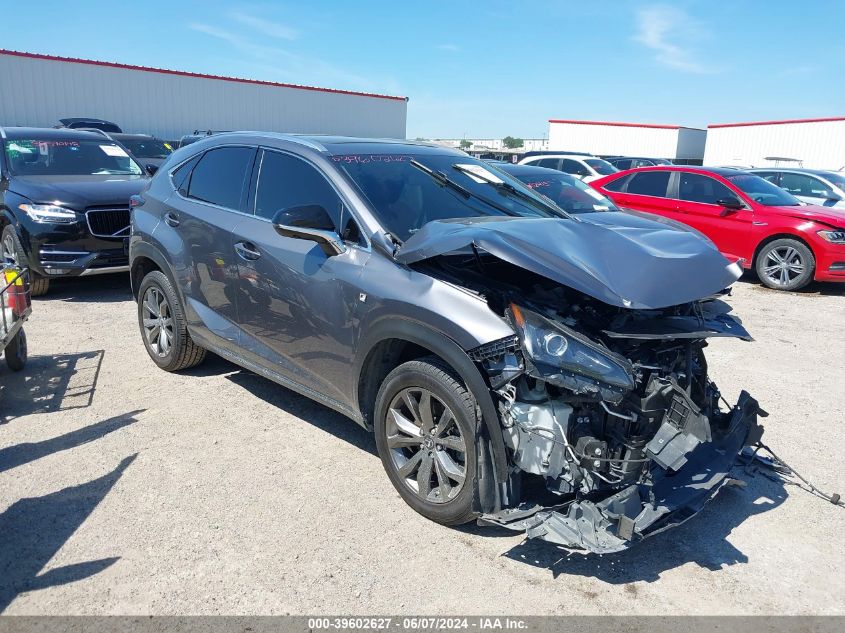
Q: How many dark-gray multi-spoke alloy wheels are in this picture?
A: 2